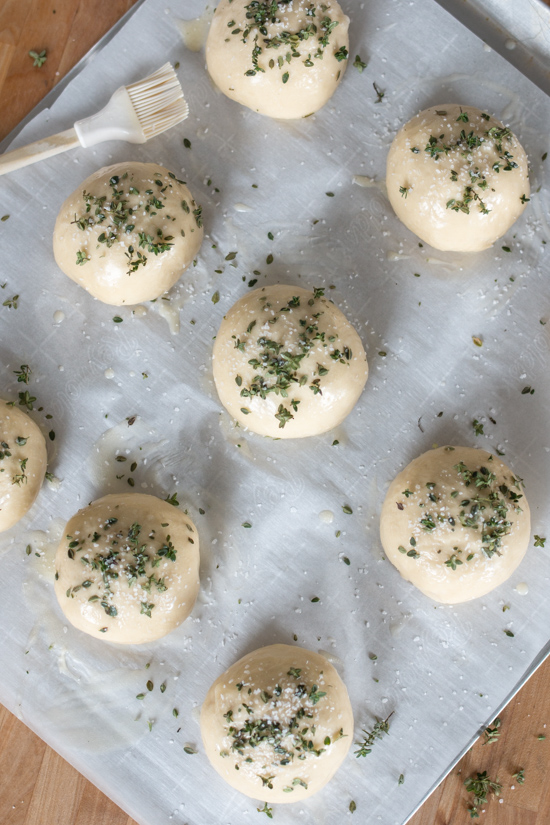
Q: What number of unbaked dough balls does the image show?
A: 8